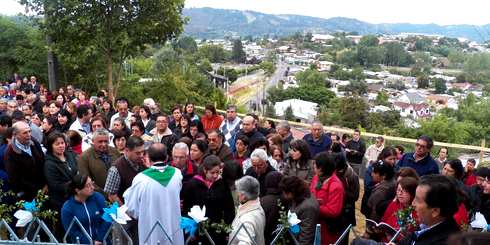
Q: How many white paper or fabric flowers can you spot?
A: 5